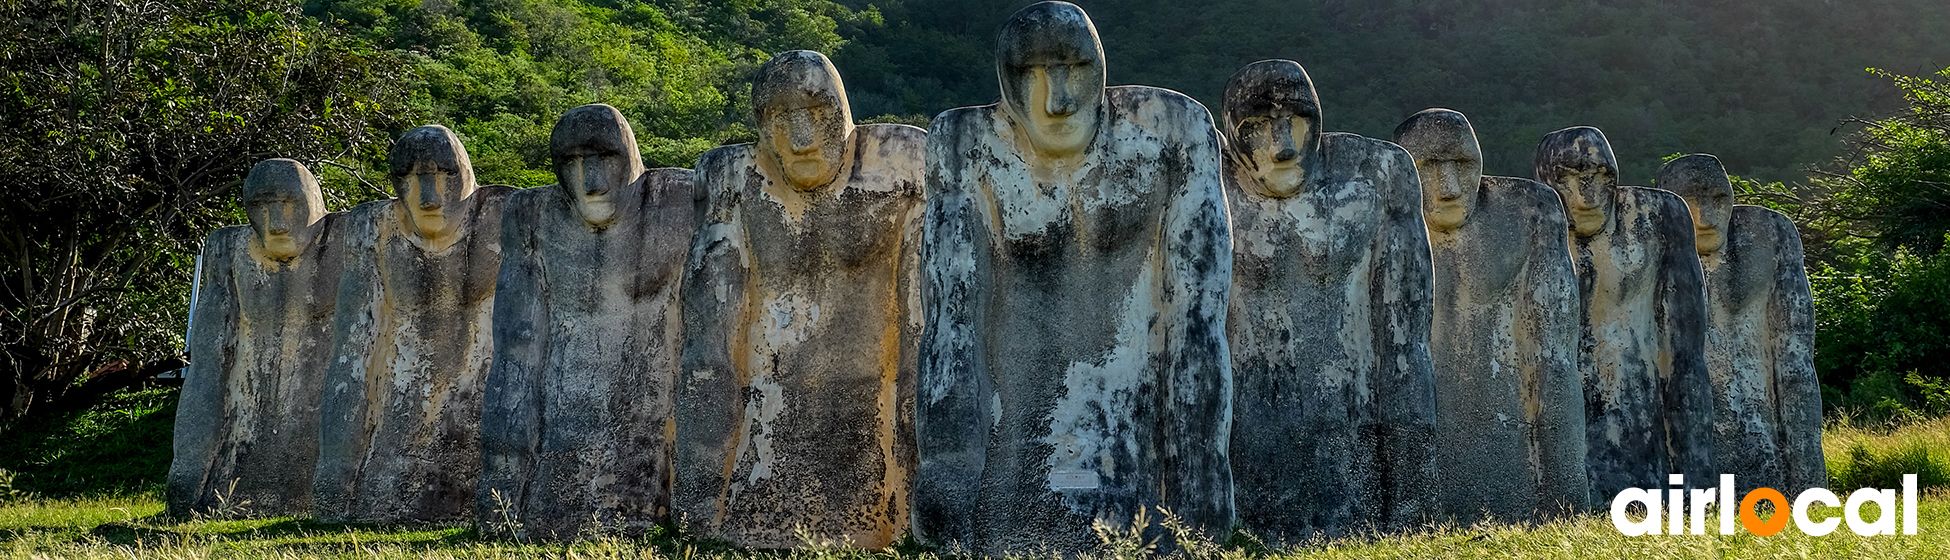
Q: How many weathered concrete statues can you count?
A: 9